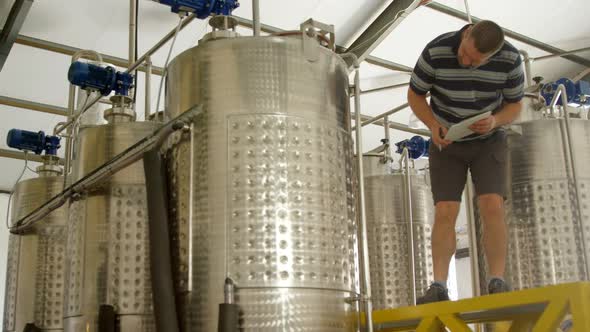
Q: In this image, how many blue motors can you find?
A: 5